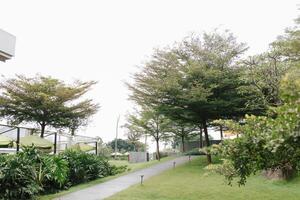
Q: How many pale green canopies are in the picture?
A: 3